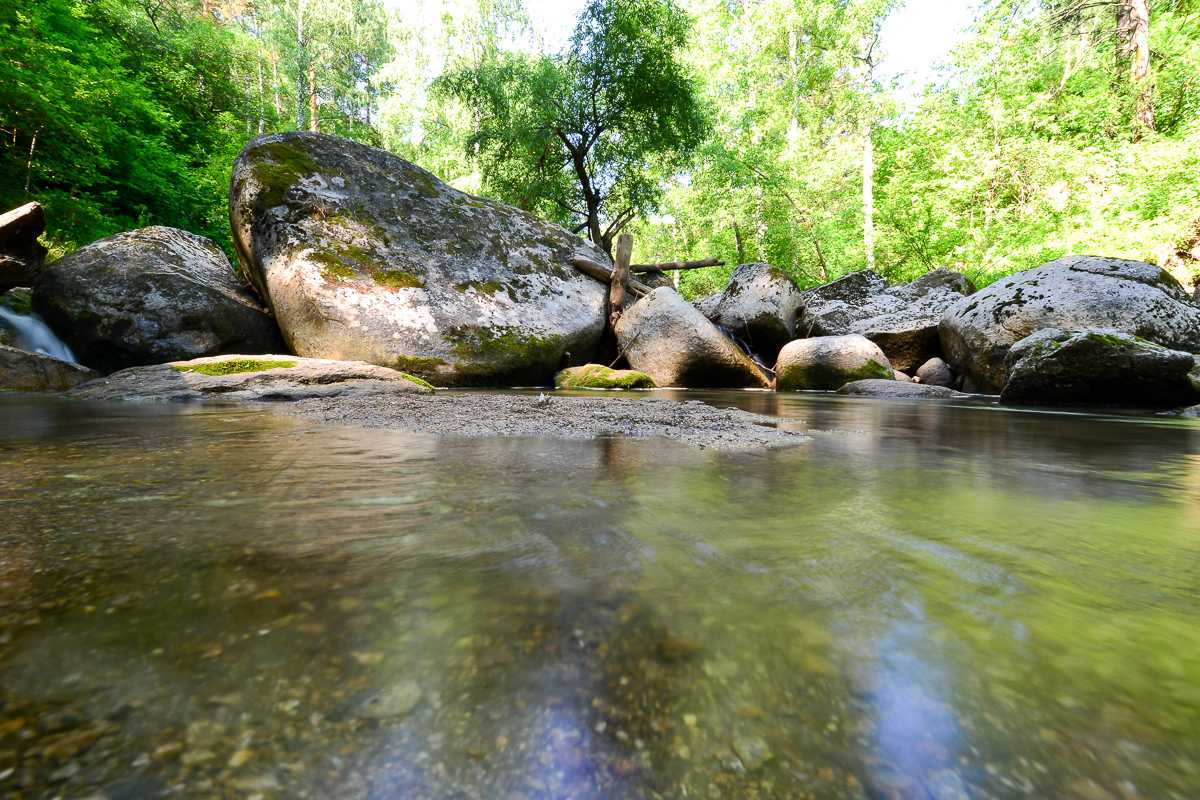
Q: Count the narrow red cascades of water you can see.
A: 0